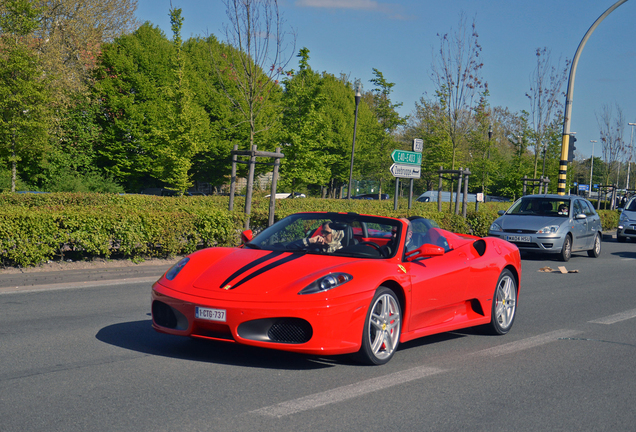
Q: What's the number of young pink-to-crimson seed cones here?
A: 0